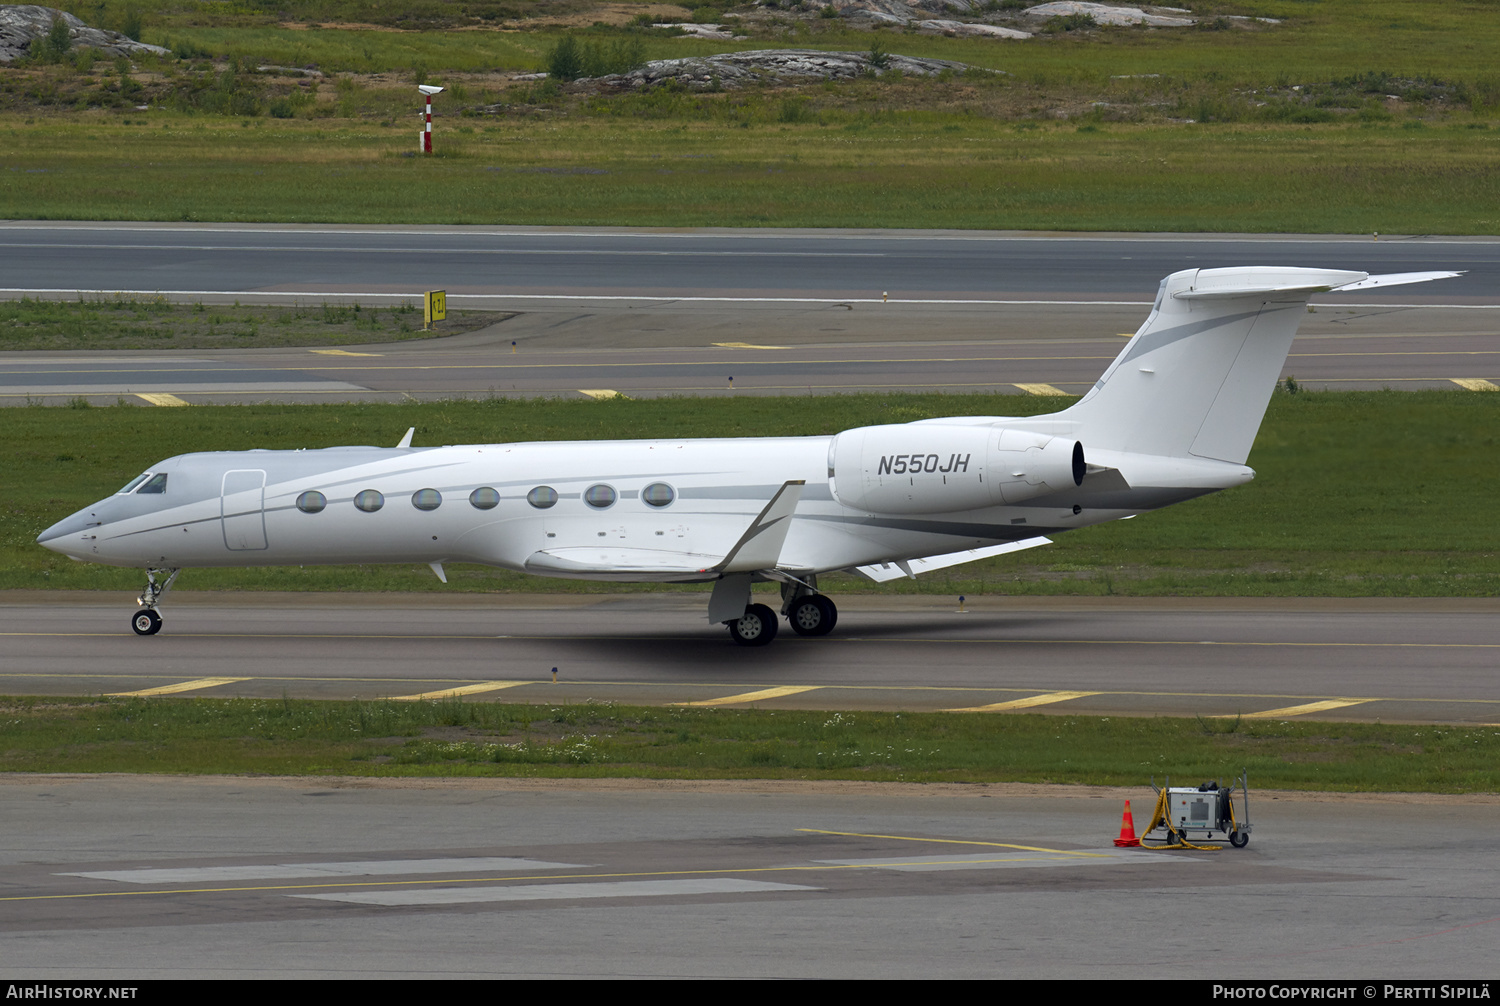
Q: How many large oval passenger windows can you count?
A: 7